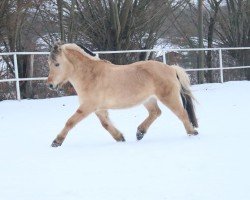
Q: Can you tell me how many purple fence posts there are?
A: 0